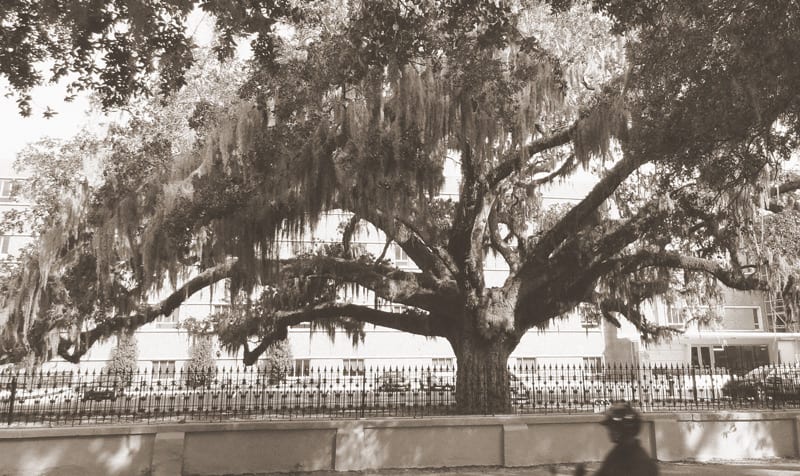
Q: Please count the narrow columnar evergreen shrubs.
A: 3